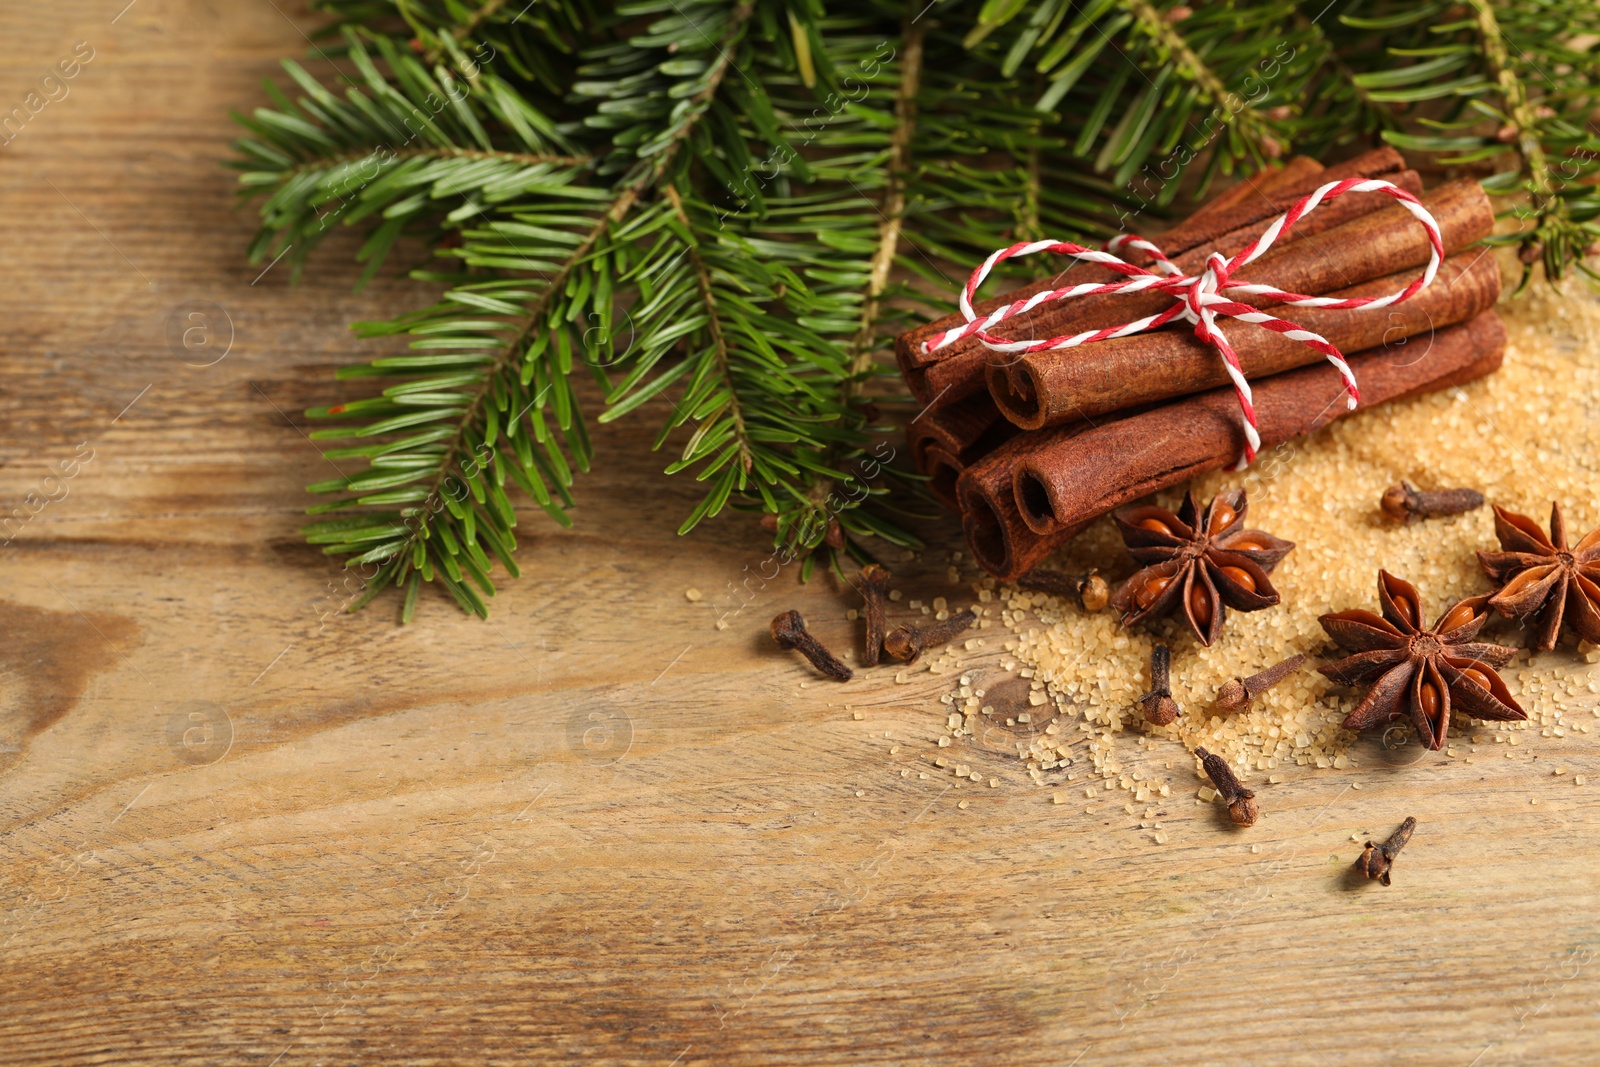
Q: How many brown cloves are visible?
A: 9